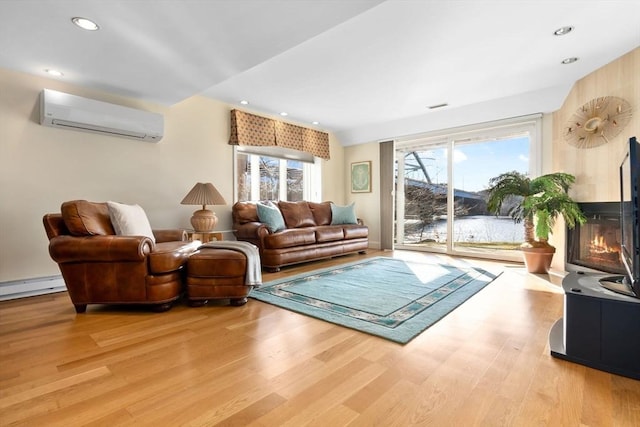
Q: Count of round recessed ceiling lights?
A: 7